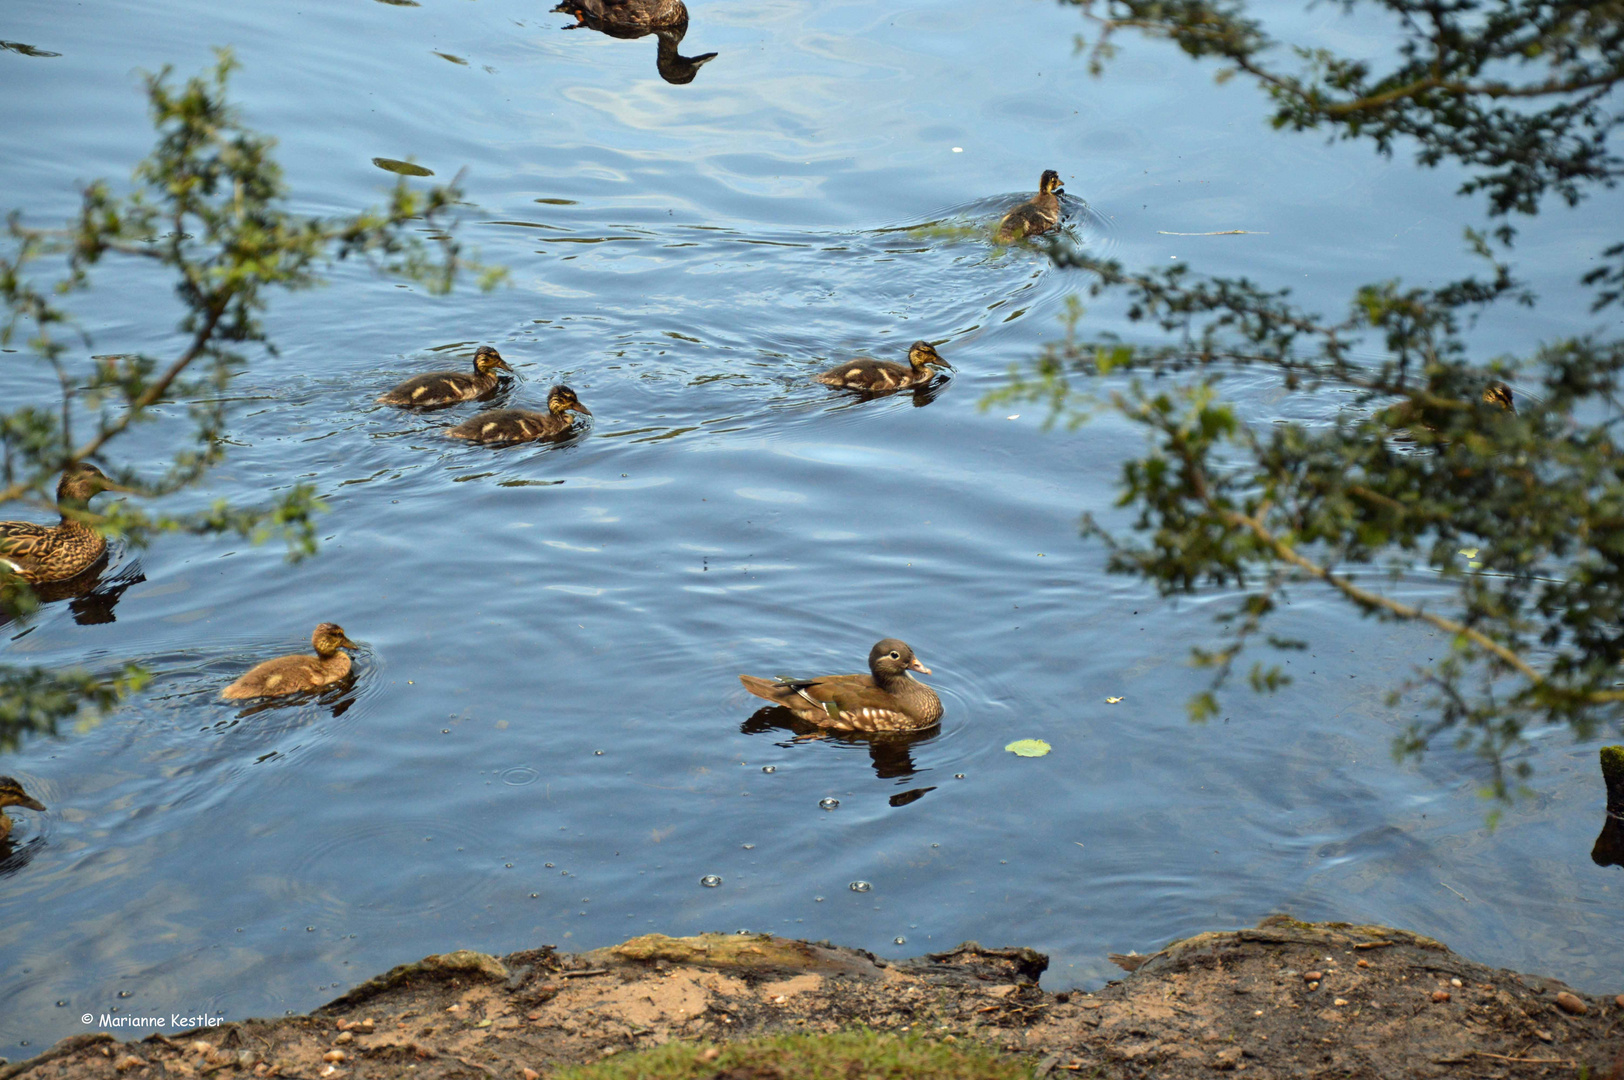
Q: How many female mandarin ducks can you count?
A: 1